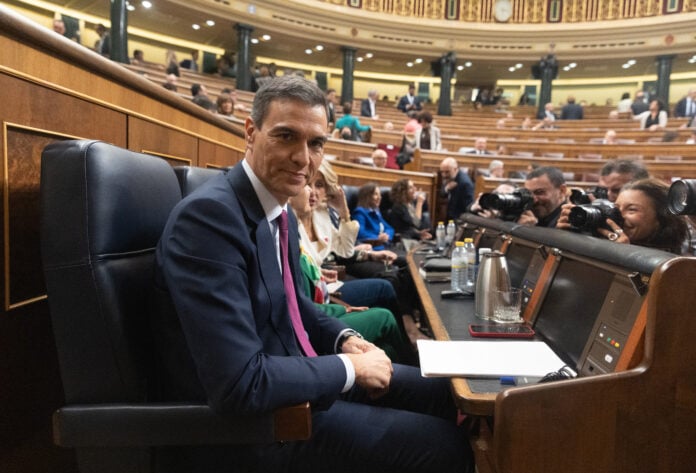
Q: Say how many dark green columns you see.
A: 6